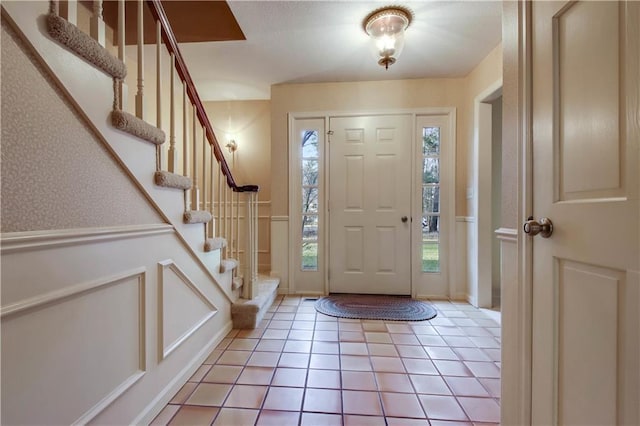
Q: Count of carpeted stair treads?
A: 8